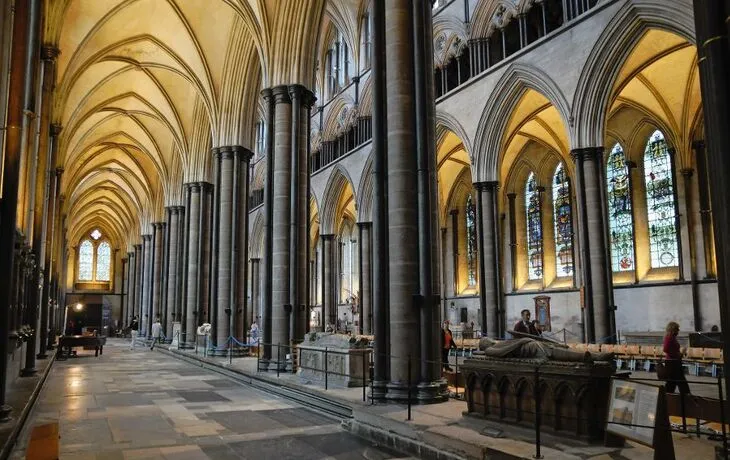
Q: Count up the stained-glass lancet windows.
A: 7